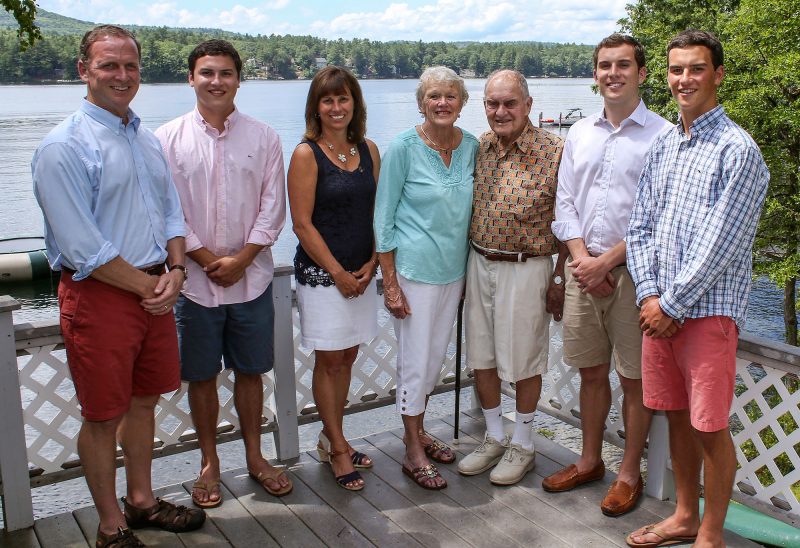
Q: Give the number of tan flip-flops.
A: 3